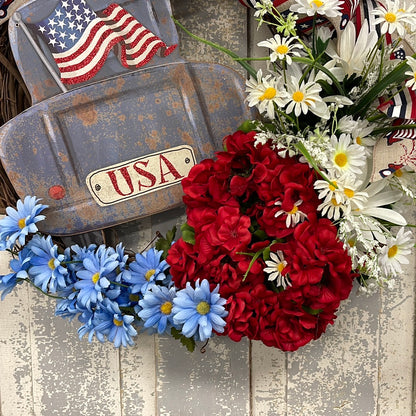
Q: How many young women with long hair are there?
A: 0